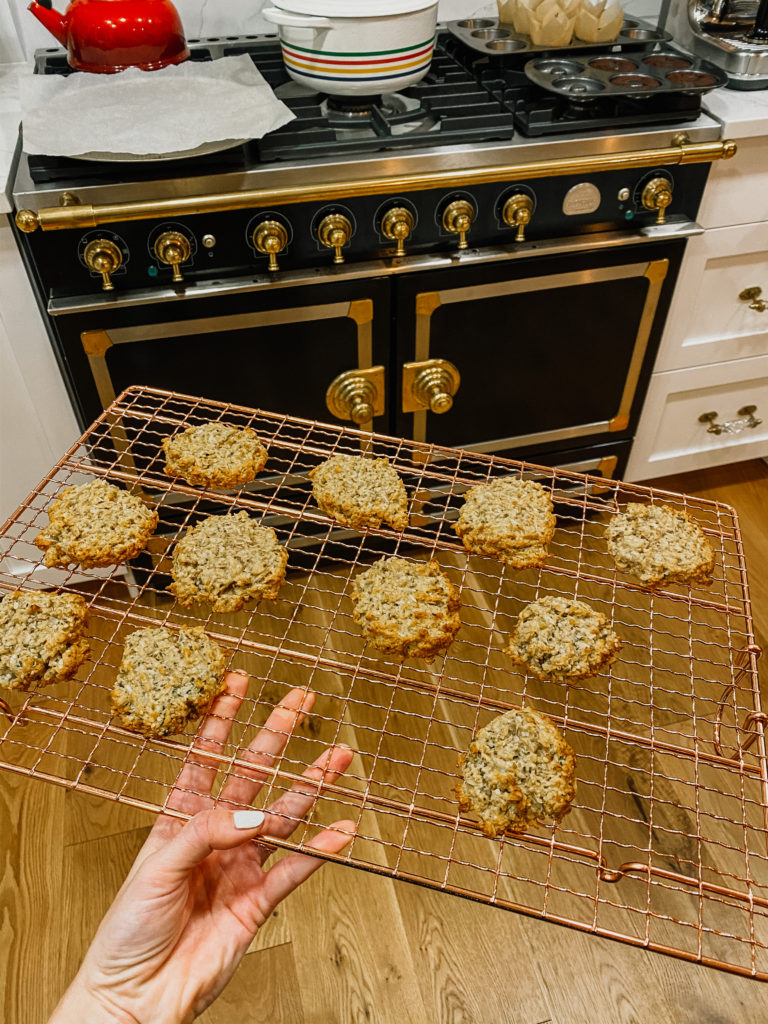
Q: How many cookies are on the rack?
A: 11